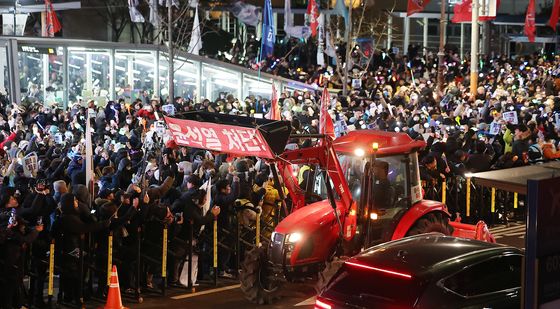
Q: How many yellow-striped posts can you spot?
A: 9